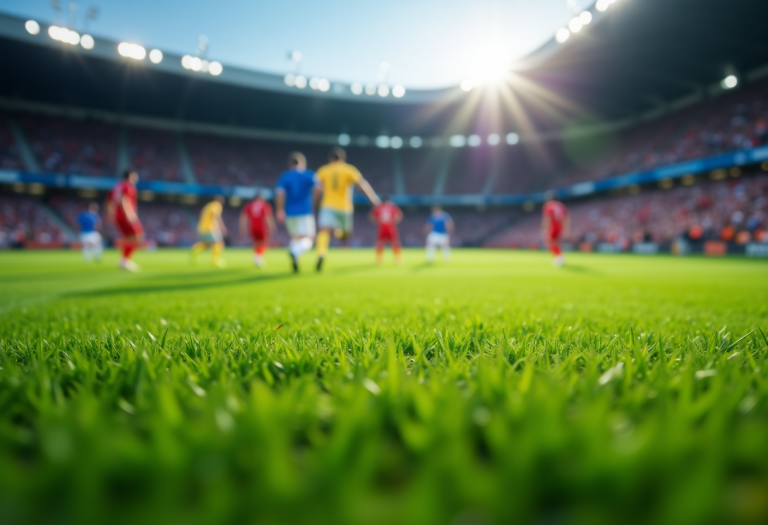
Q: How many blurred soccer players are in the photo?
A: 9